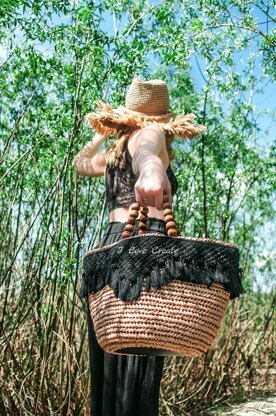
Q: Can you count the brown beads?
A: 15